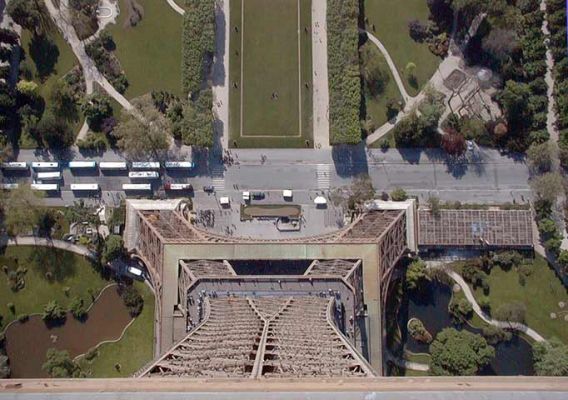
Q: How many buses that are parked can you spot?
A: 13